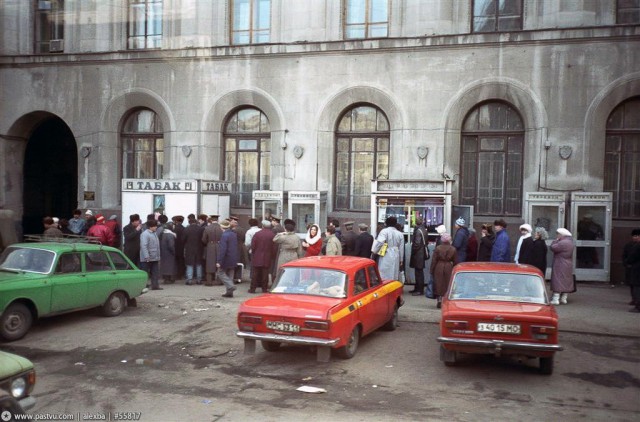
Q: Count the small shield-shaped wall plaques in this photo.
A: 5